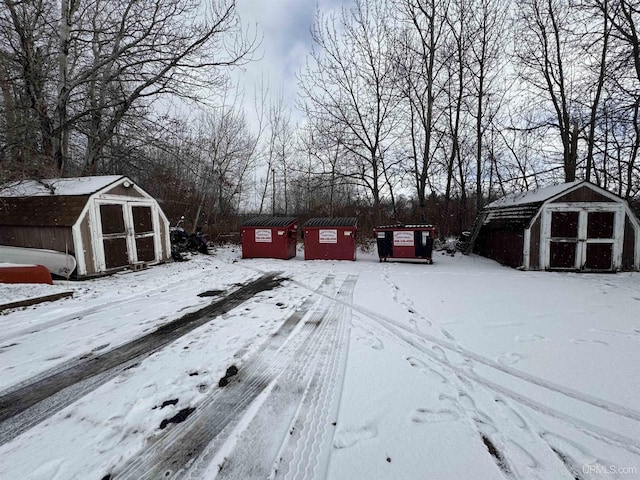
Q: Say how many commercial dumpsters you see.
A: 3